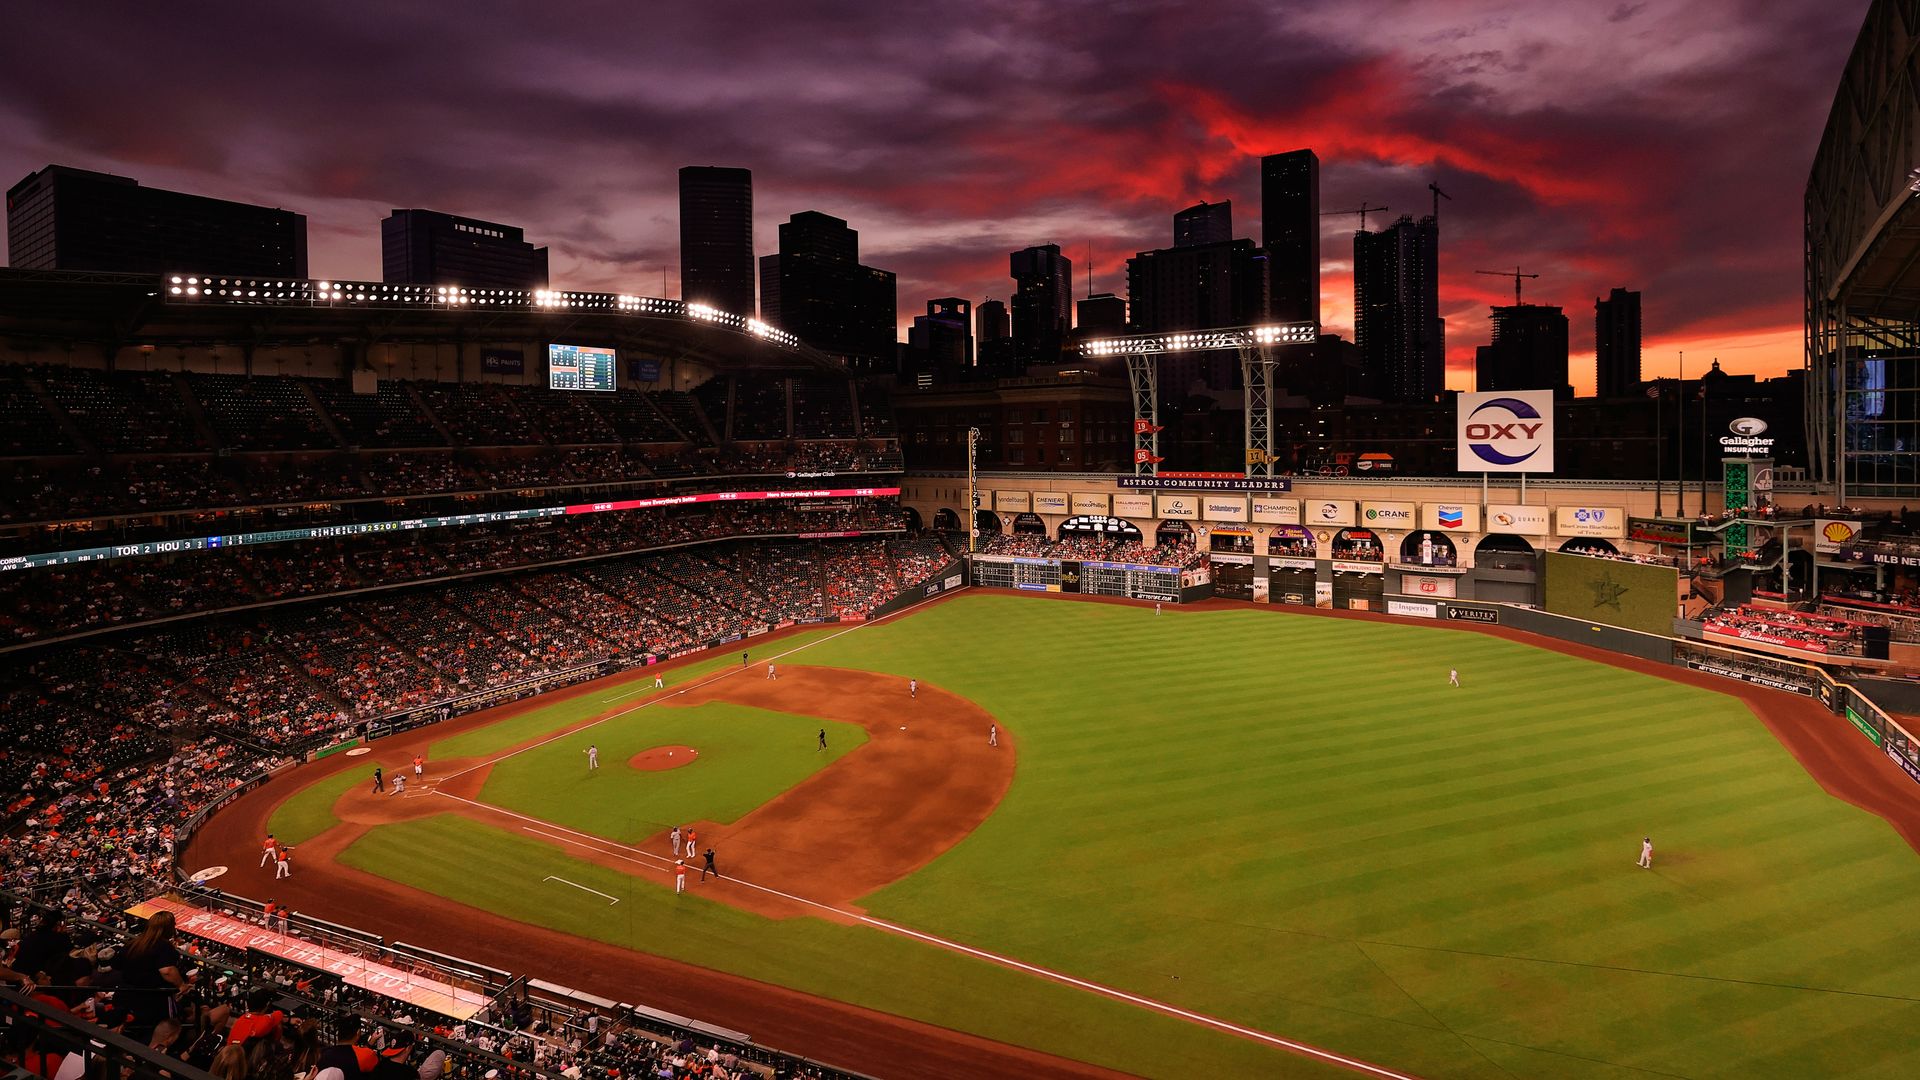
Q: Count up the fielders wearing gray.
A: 9